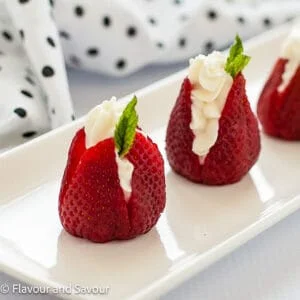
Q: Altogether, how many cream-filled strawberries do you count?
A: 3